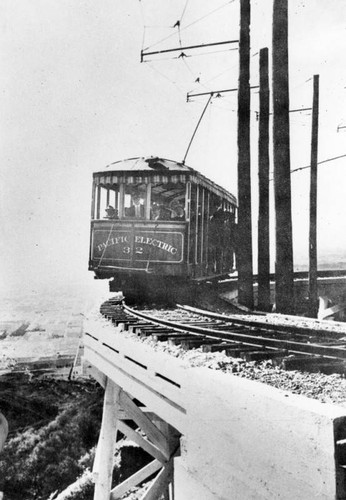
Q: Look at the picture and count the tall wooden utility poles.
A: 4